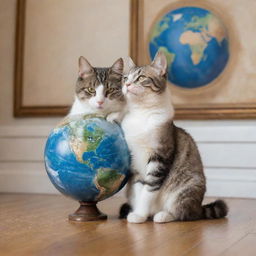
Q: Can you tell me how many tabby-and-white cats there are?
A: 2